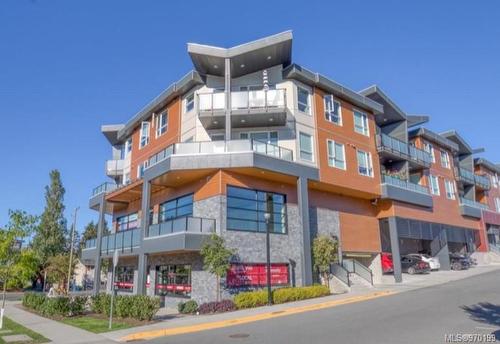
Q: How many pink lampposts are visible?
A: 0